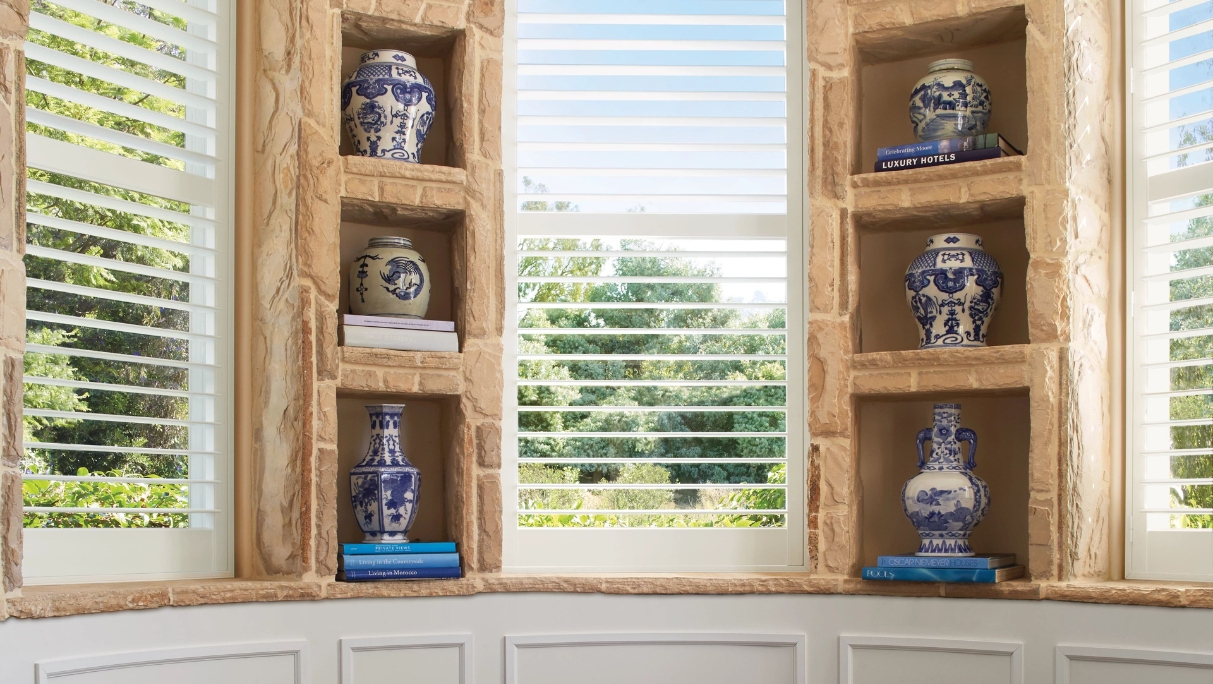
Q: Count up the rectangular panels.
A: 5